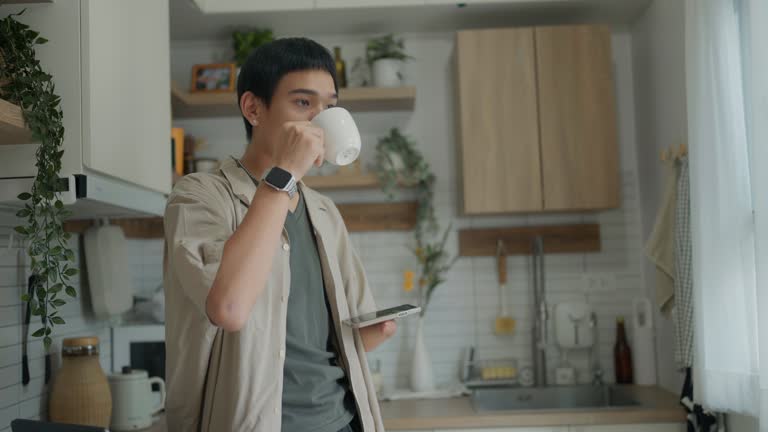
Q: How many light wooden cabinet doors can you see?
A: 2